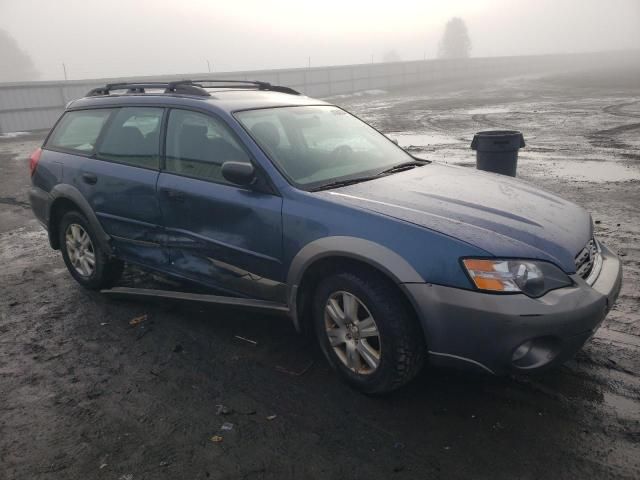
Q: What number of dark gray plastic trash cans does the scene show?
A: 1